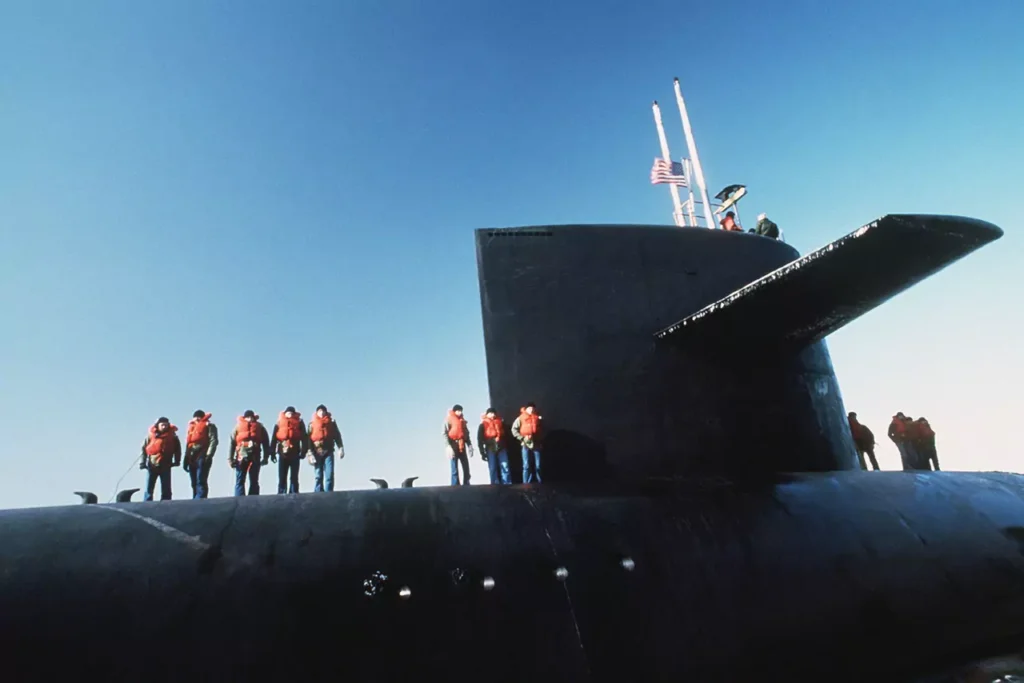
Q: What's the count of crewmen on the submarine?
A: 14